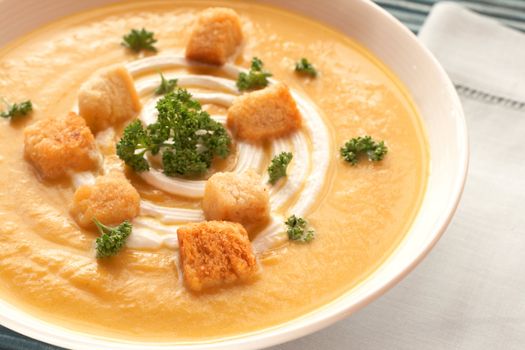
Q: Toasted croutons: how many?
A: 7